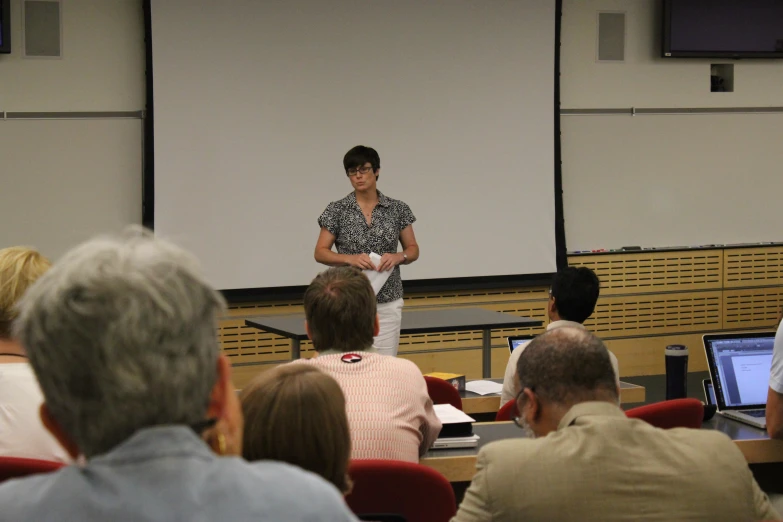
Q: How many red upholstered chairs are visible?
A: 5